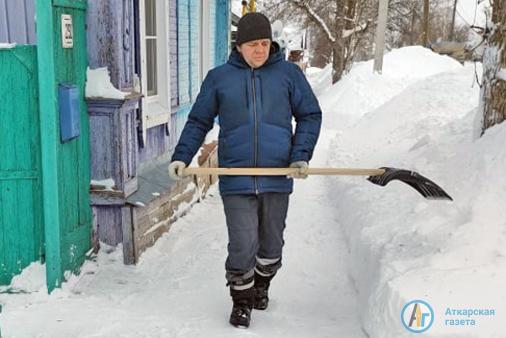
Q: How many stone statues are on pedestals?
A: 0